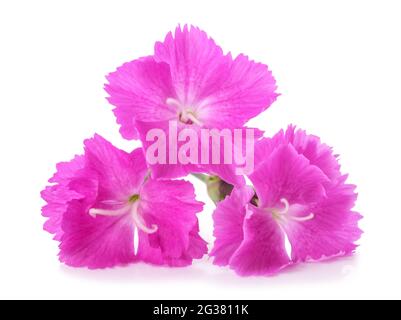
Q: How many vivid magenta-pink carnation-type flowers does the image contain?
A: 3